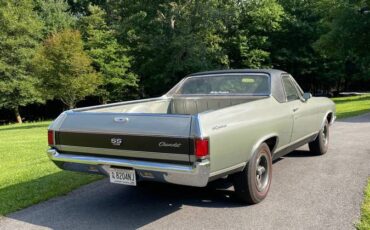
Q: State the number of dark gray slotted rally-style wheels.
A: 2